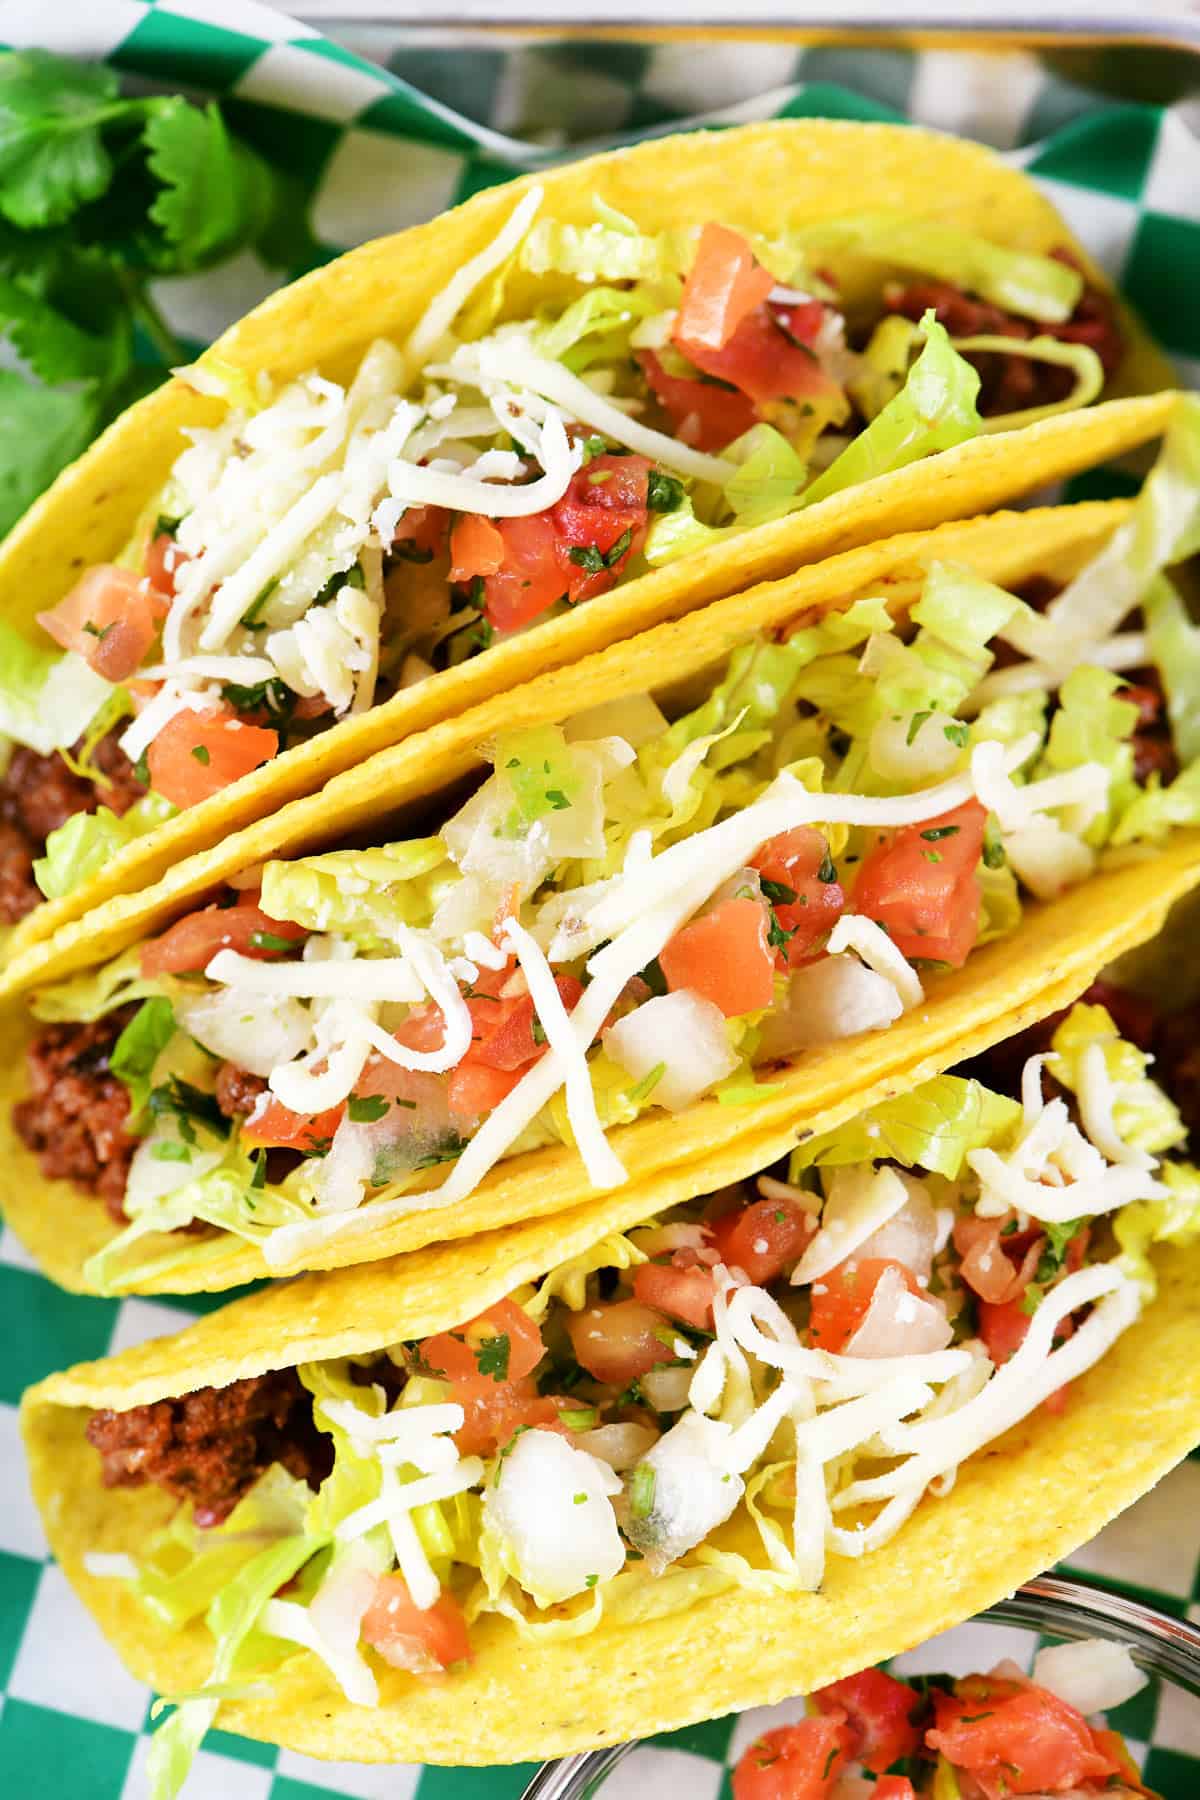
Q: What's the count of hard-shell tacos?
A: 3